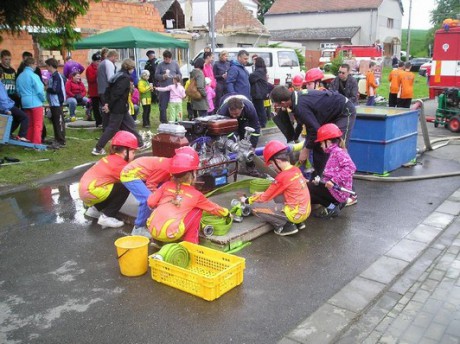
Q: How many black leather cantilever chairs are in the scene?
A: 0